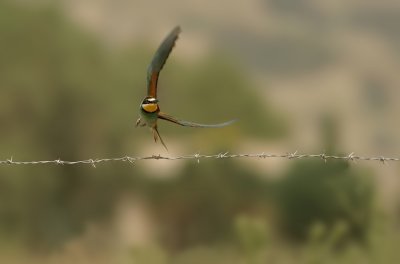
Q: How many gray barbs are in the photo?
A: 12